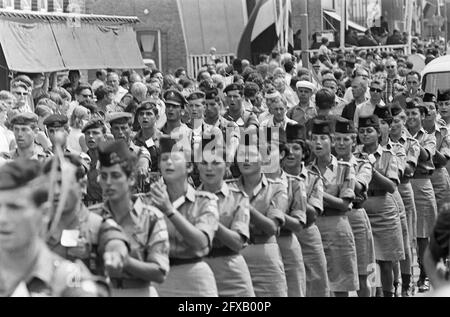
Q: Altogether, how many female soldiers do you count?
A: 14